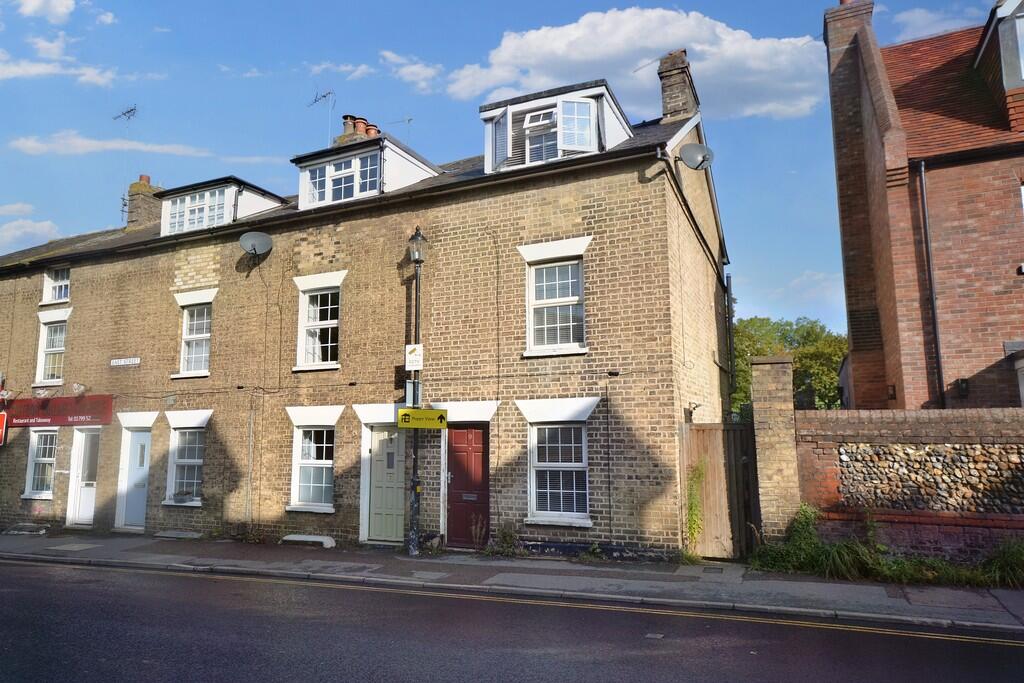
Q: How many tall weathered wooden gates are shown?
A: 1